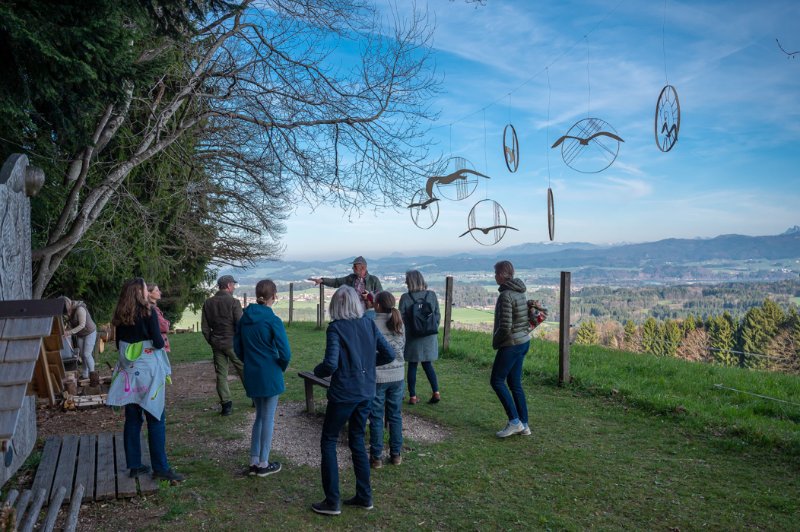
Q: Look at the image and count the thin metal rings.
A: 7